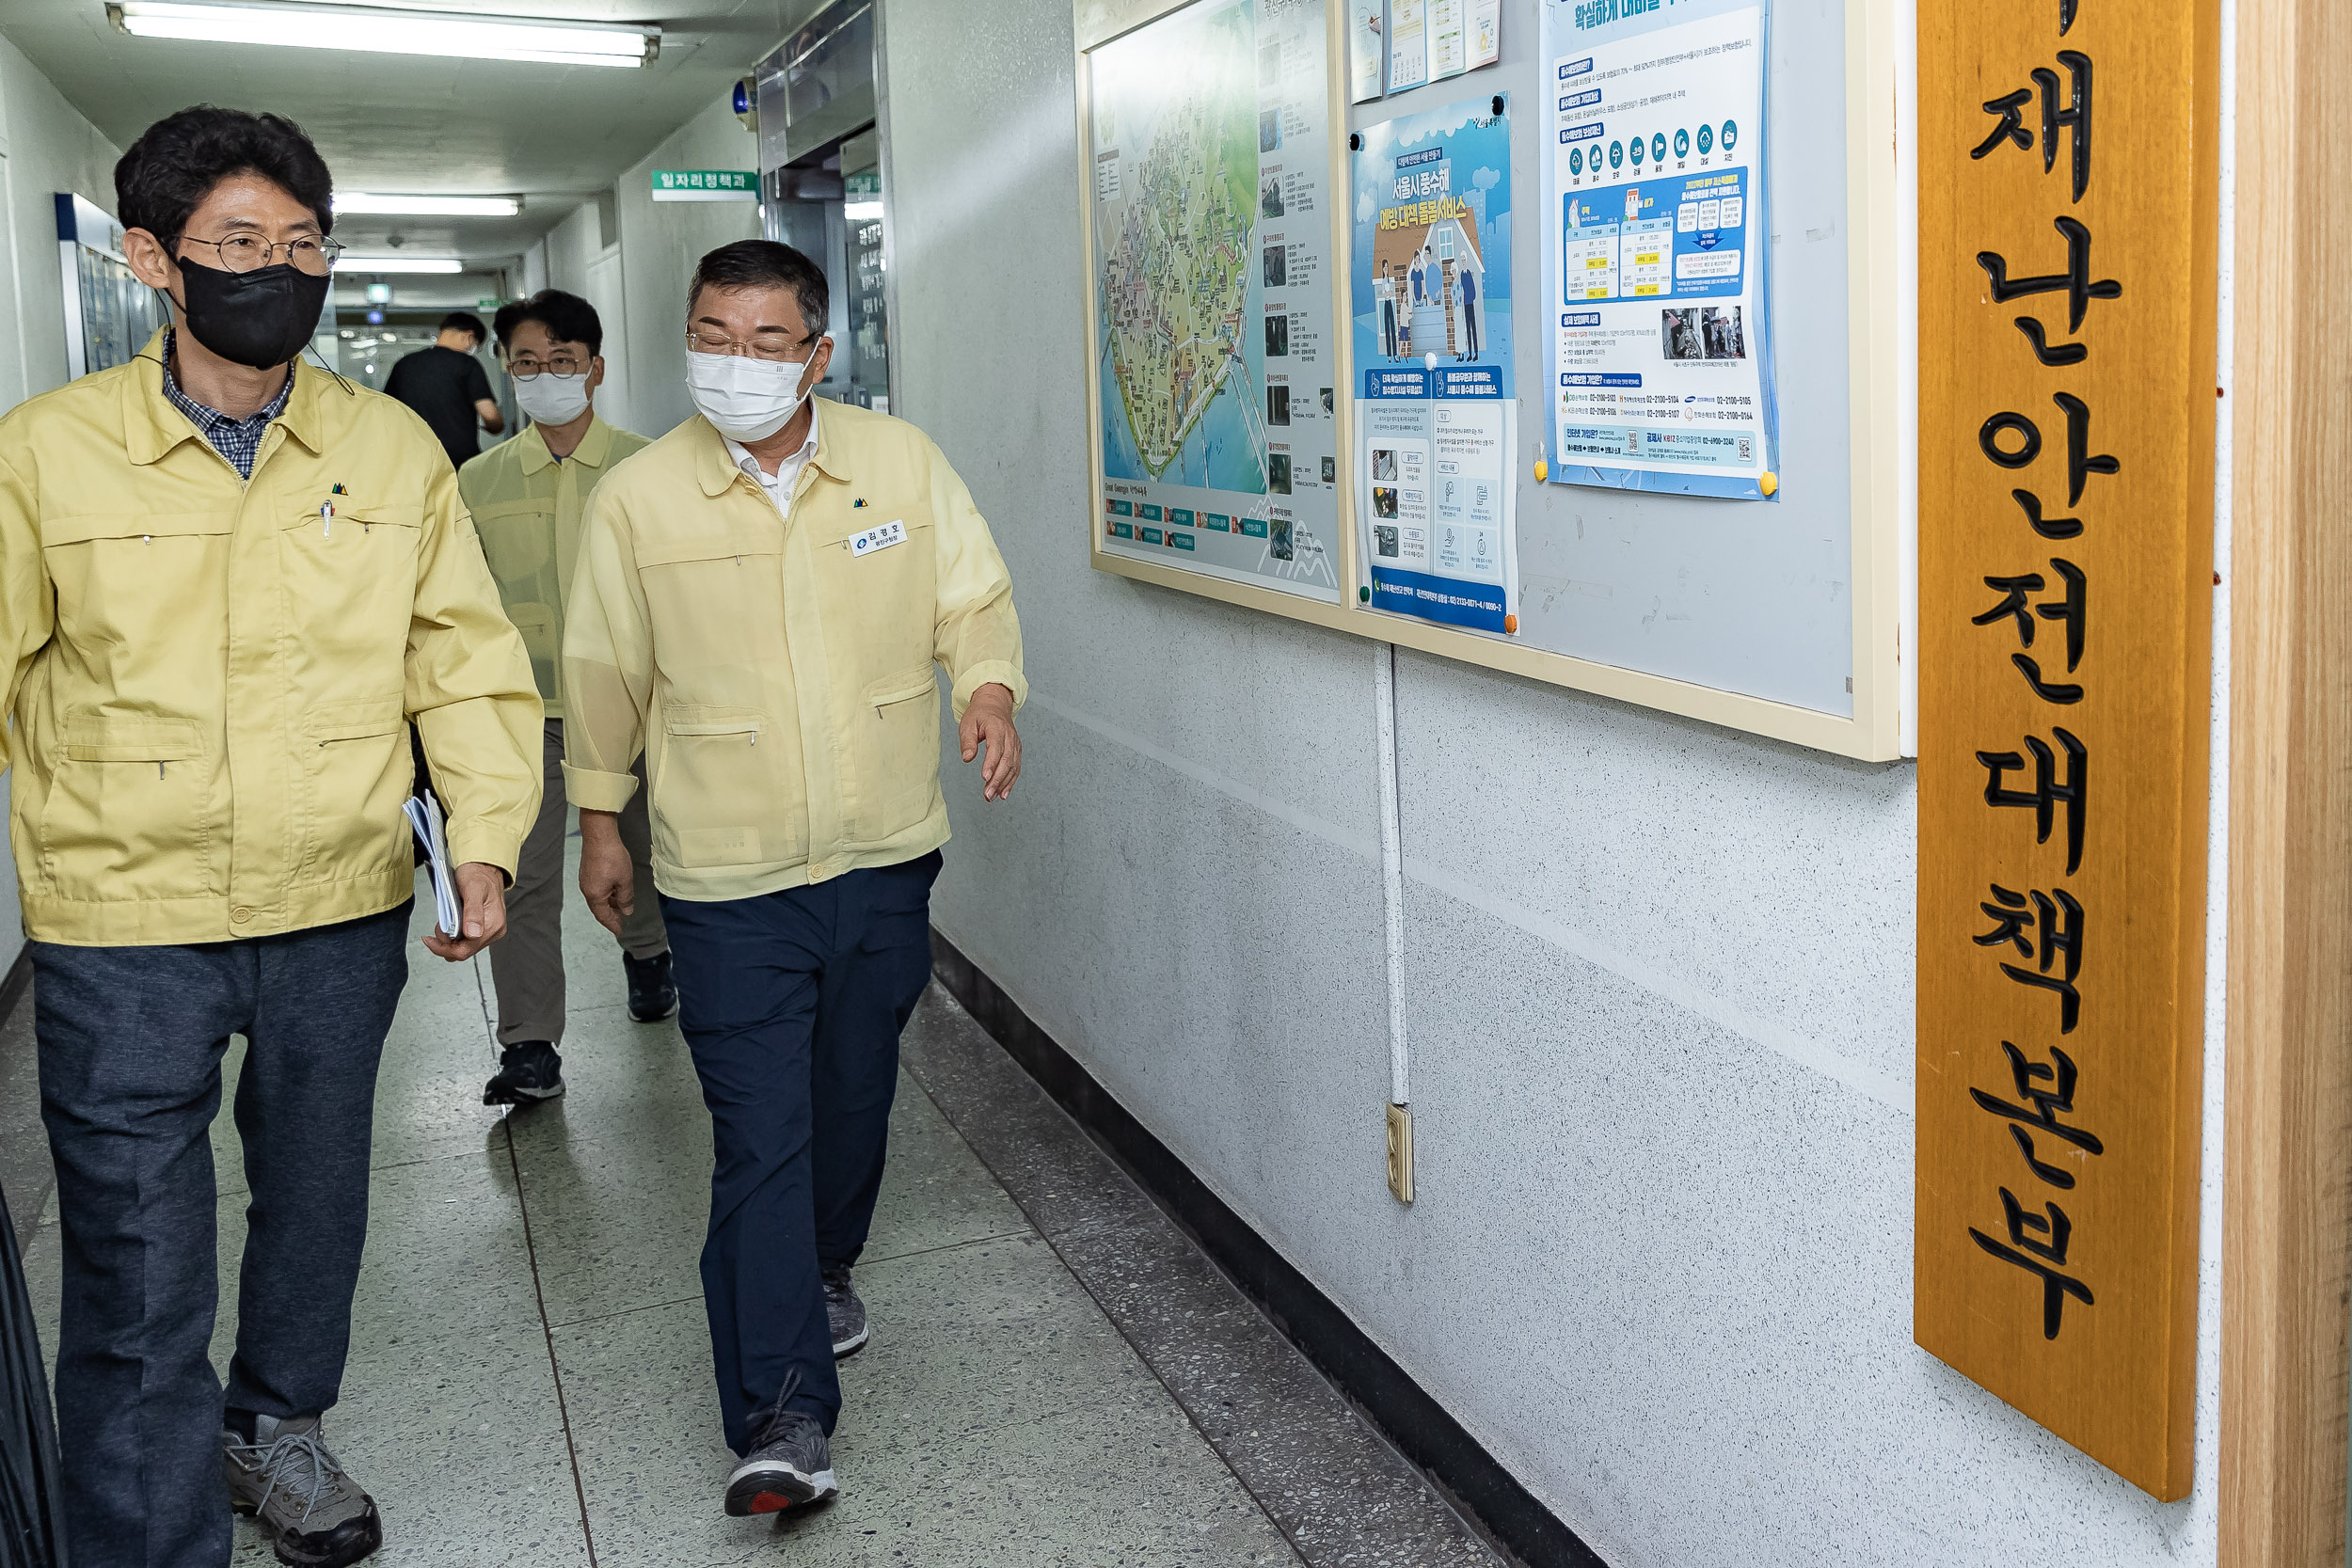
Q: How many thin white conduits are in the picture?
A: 1